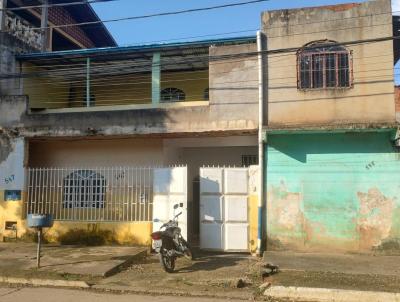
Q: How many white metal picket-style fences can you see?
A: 1